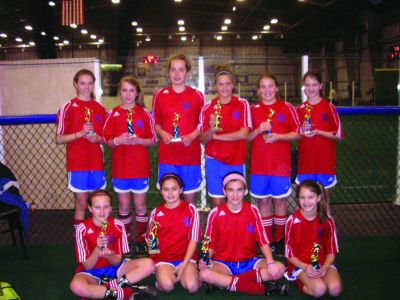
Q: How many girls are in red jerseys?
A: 10